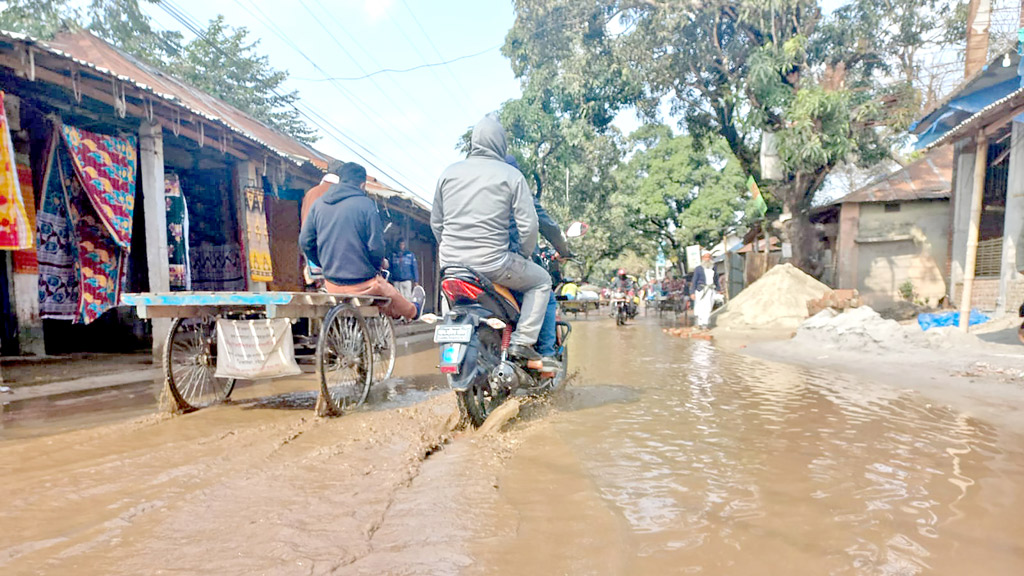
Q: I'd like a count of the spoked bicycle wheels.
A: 3